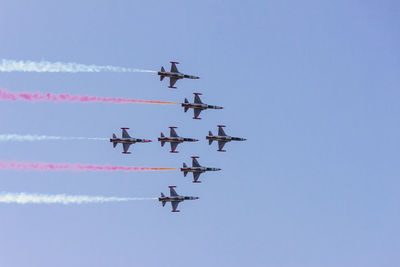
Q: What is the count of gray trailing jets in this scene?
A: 3